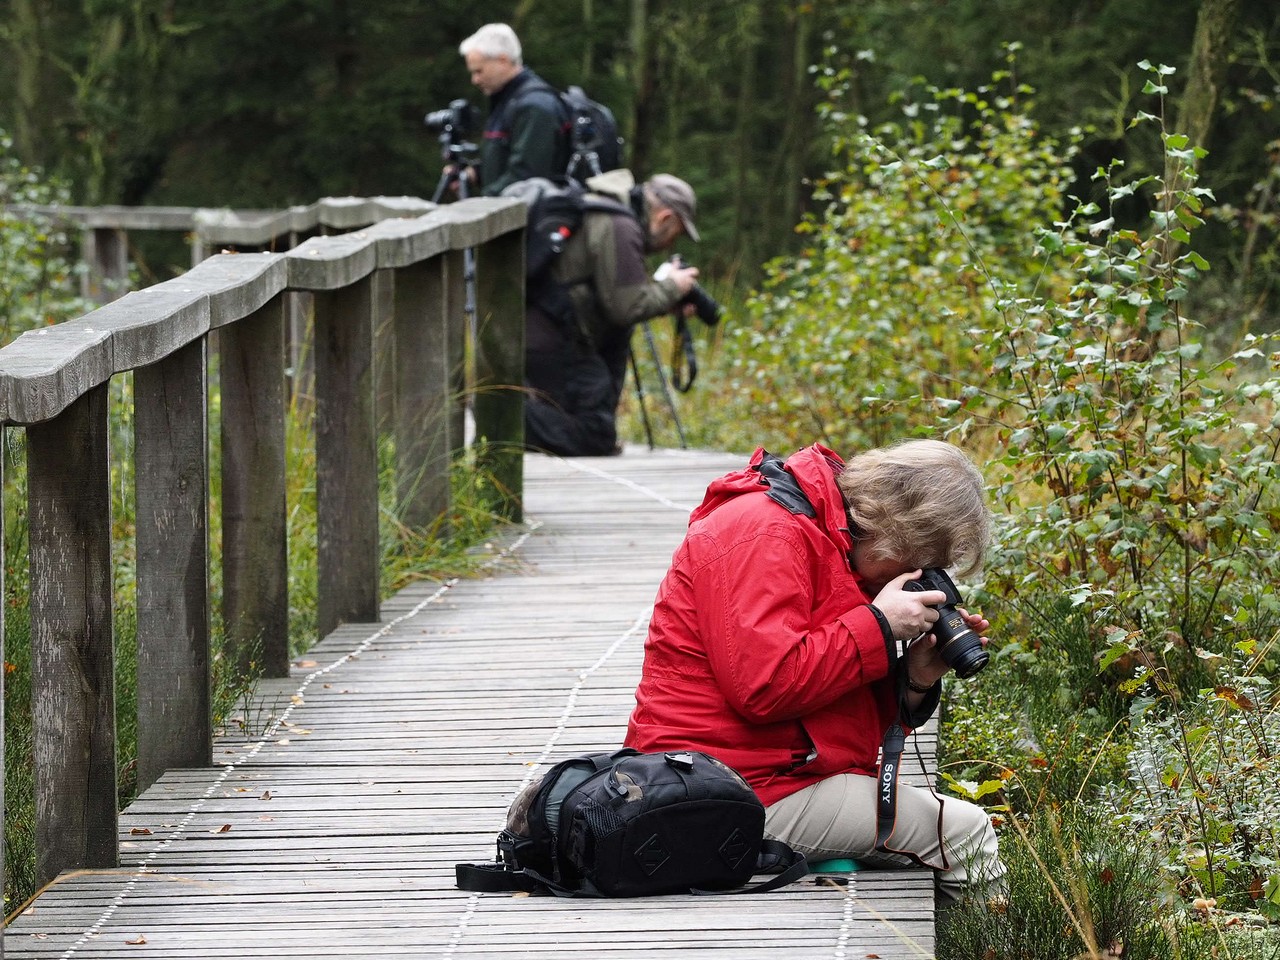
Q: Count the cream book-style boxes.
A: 0